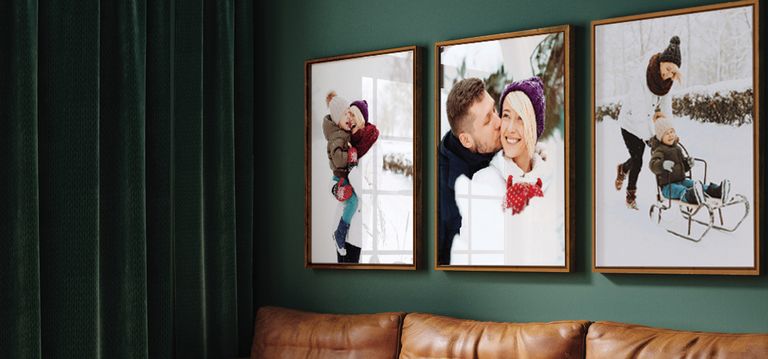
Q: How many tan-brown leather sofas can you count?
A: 1